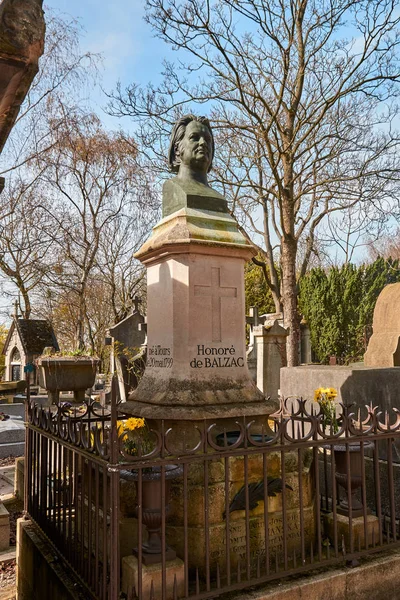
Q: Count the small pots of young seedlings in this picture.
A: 0